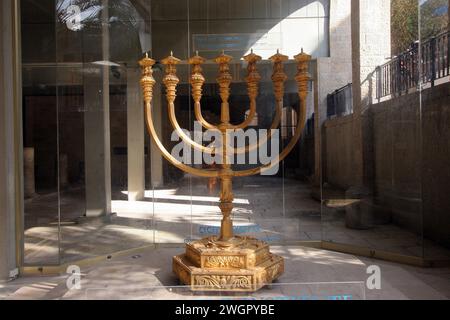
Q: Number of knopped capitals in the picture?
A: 7